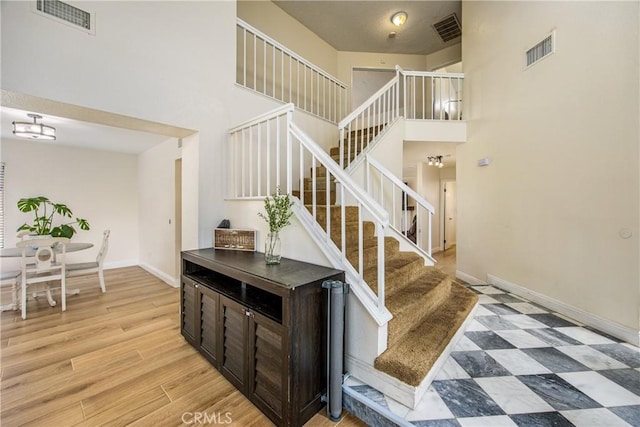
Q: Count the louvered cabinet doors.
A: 4